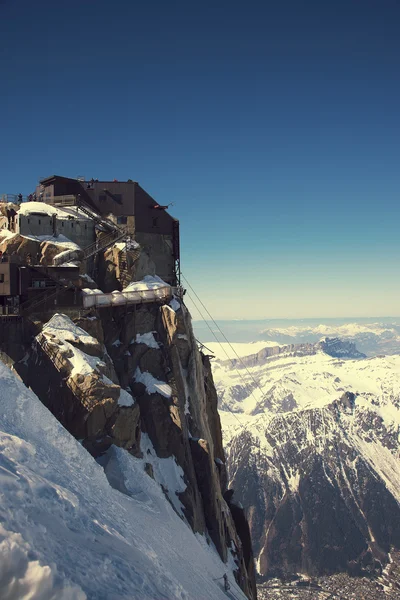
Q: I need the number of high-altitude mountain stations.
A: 1